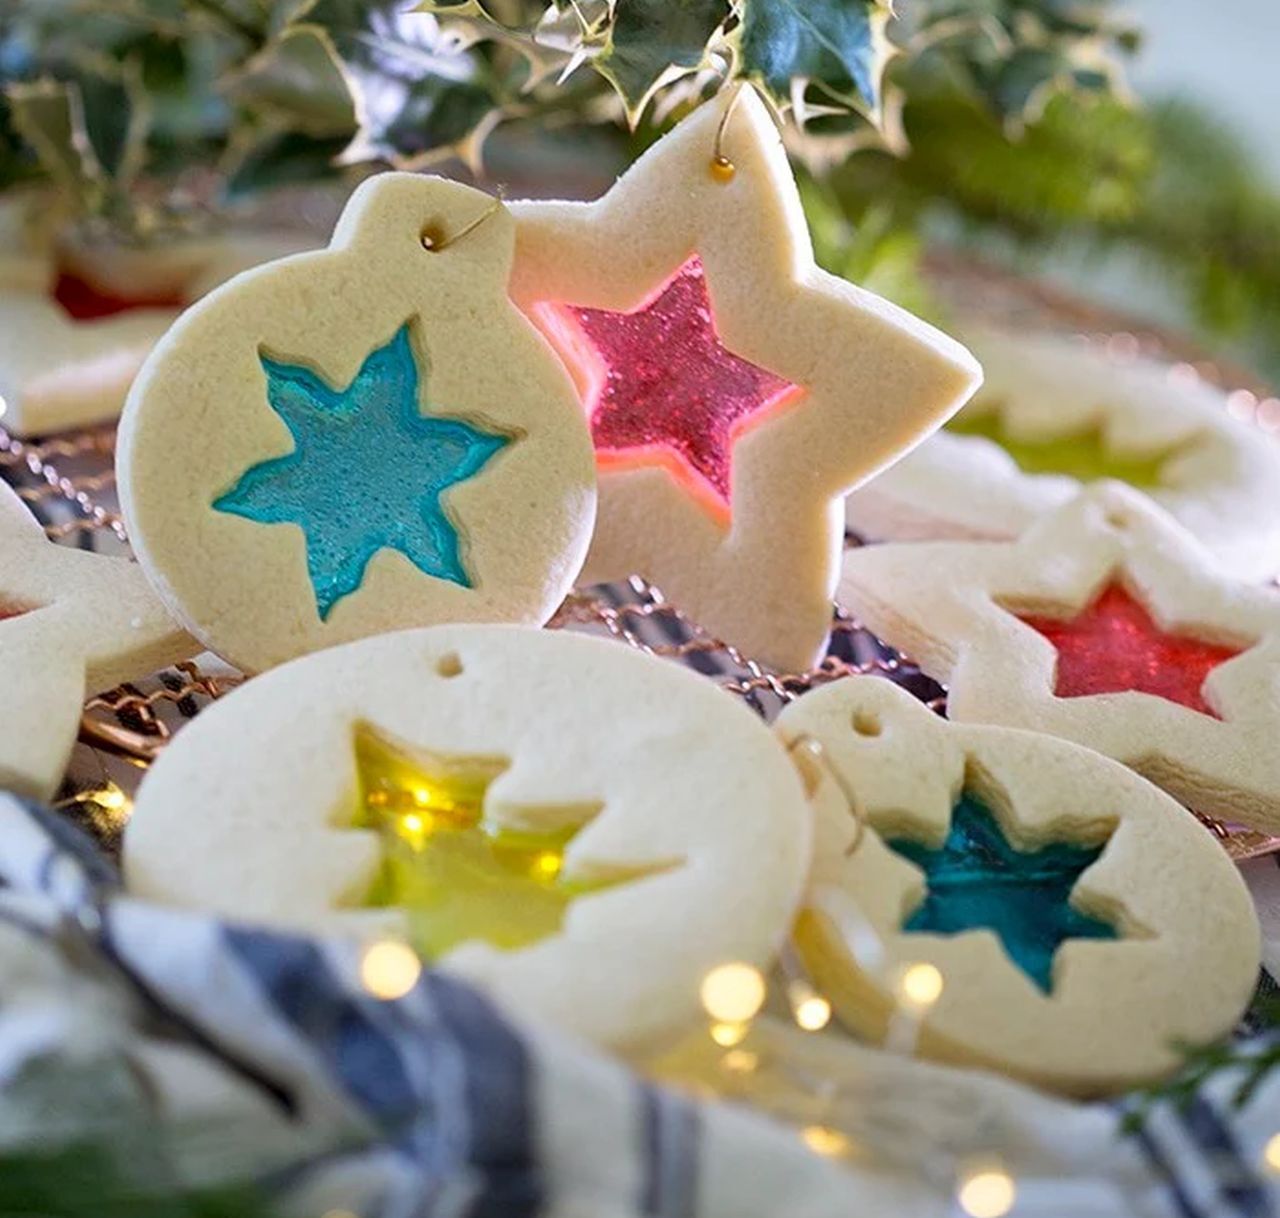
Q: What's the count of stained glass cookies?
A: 8